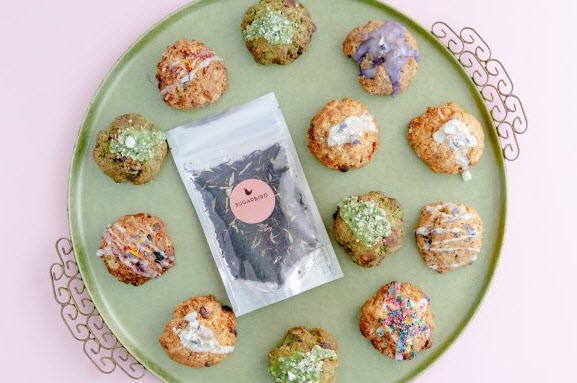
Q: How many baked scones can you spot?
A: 12